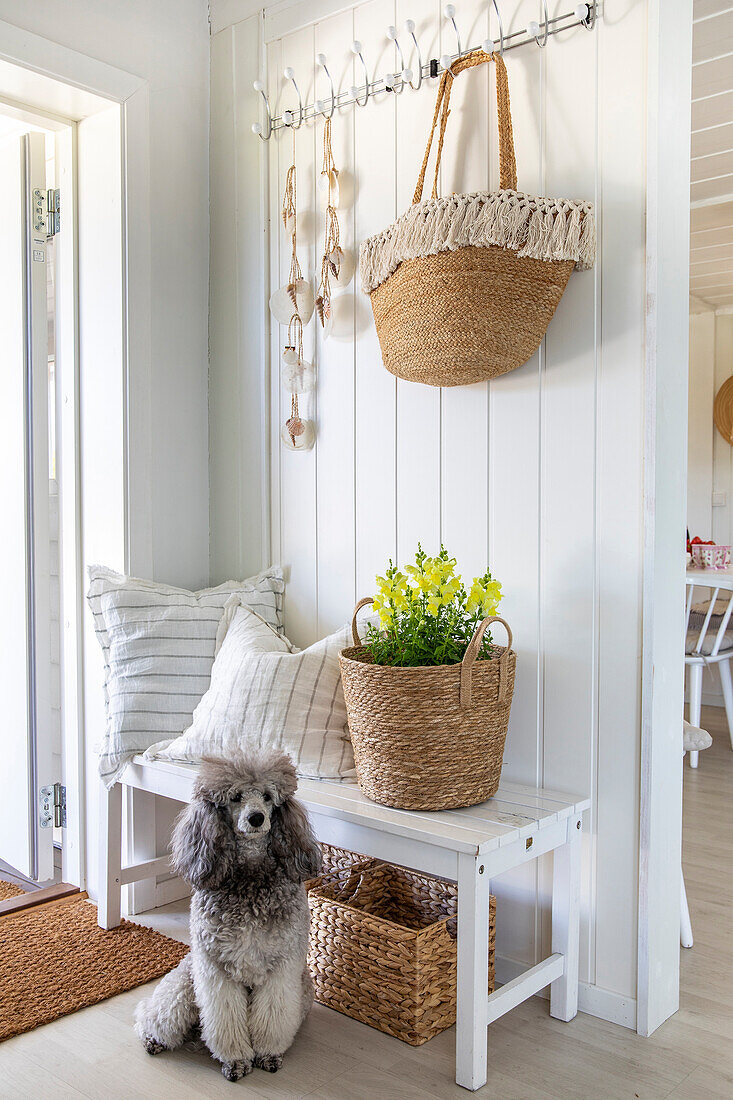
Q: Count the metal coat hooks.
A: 10